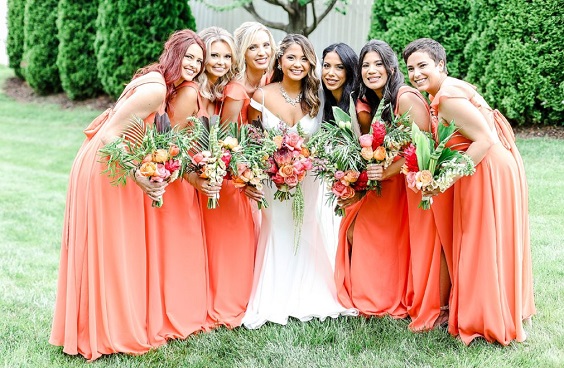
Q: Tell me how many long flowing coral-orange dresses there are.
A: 6